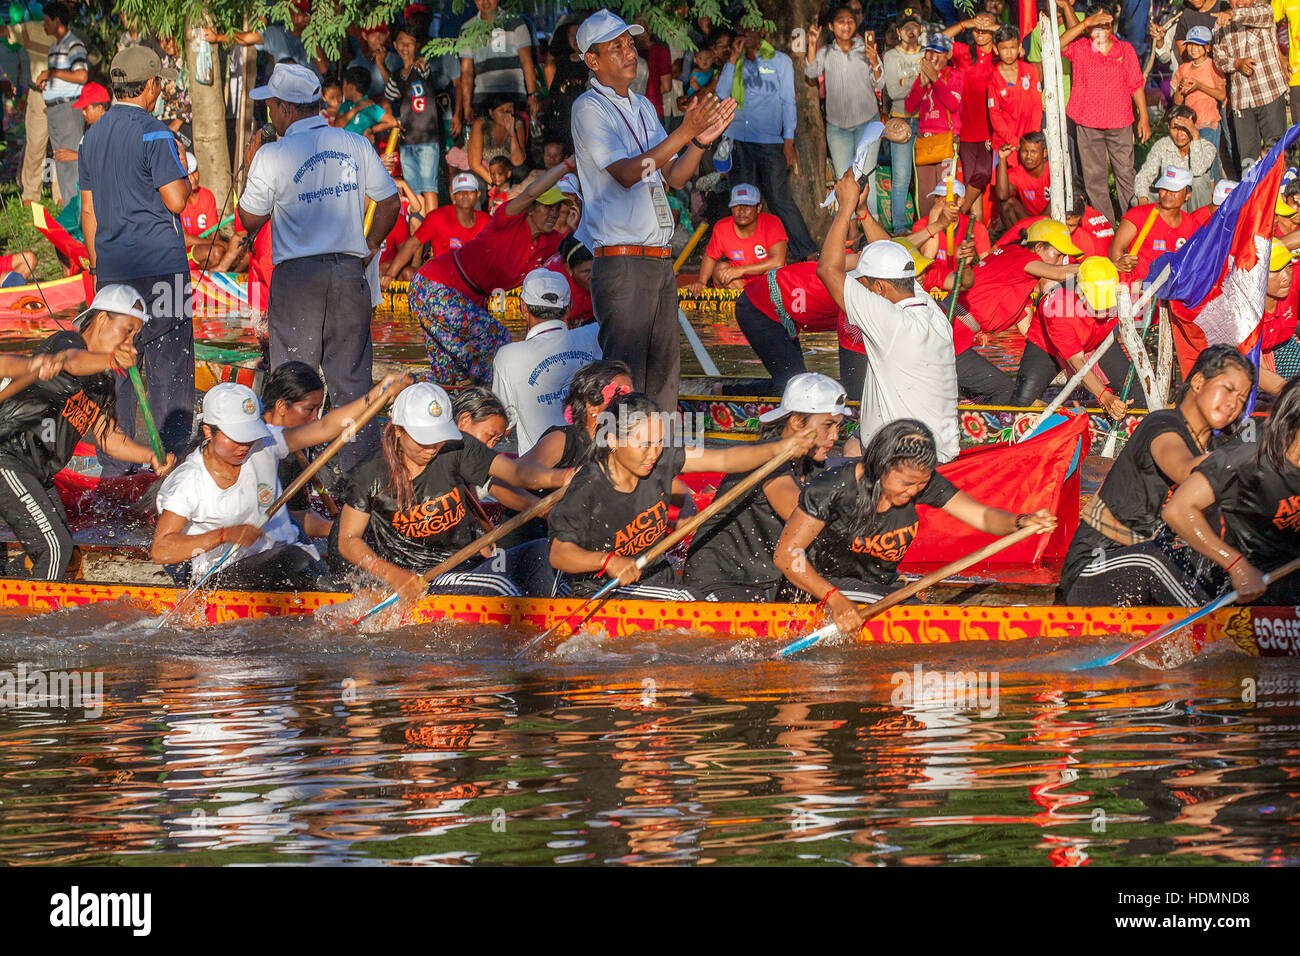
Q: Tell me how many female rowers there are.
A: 11